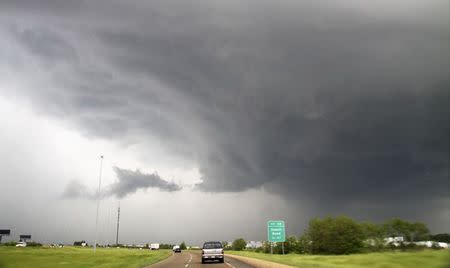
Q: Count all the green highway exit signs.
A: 1